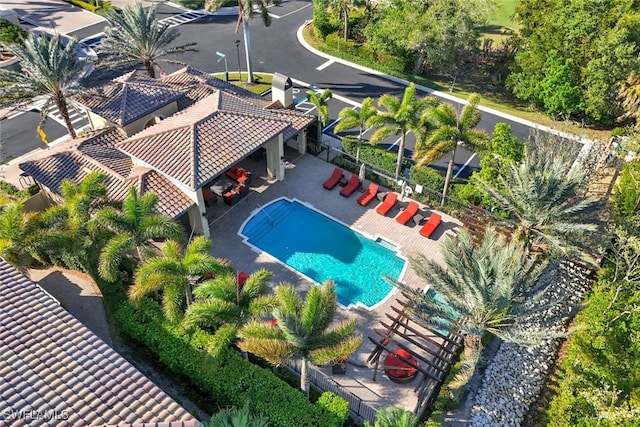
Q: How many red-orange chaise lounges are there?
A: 6